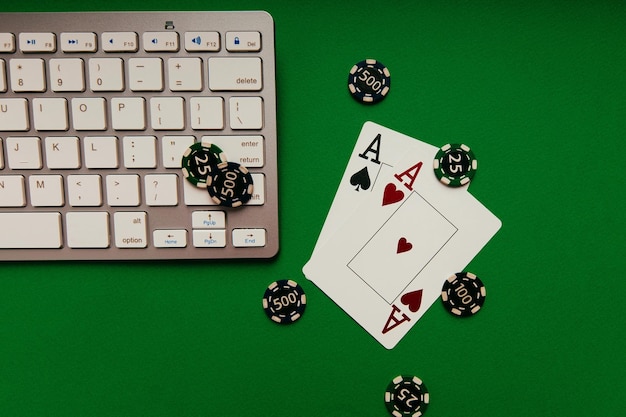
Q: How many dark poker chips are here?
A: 7